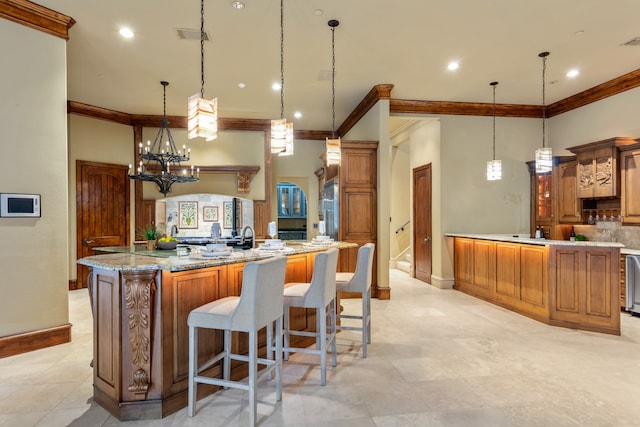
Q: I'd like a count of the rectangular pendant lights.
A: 5